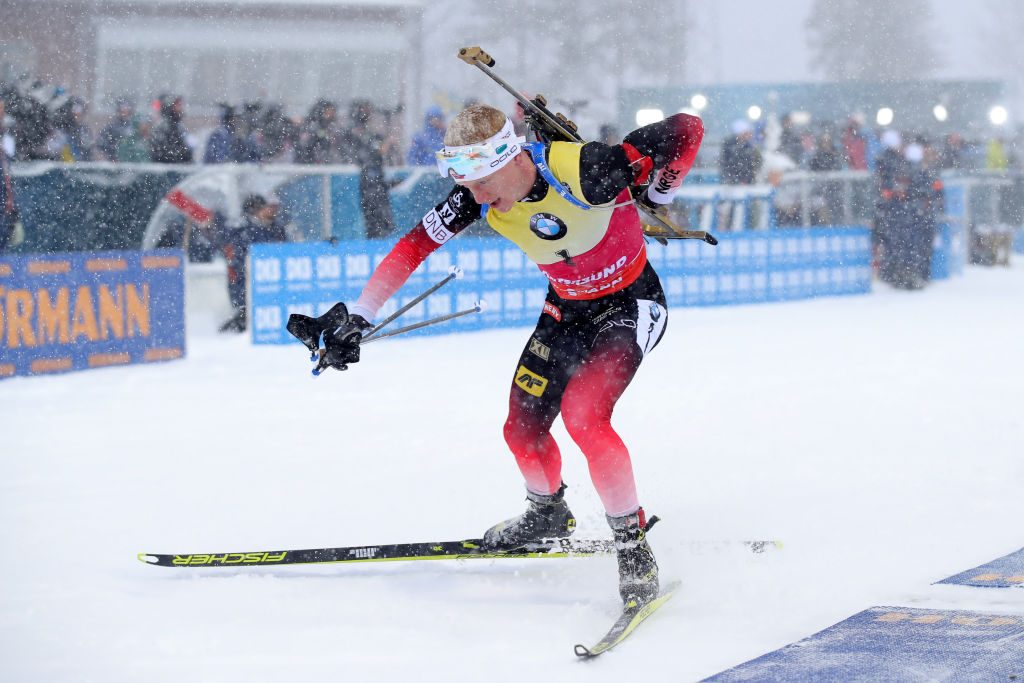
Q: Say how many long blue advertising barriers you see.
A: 2